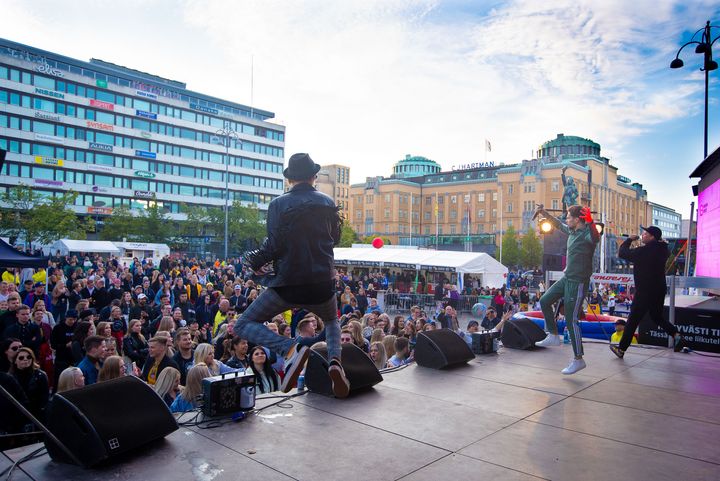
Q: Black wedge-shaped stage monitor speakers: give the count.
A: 4